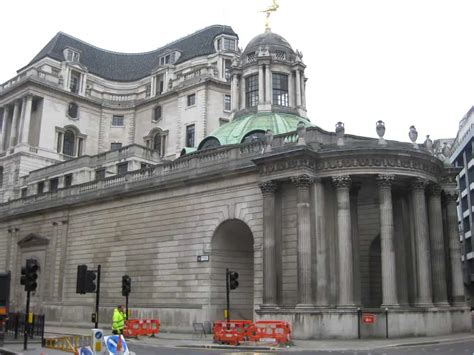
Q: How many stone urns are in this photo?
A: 7